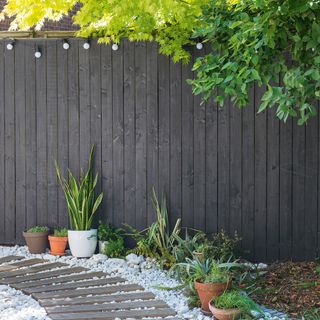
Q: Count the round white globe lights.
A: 6